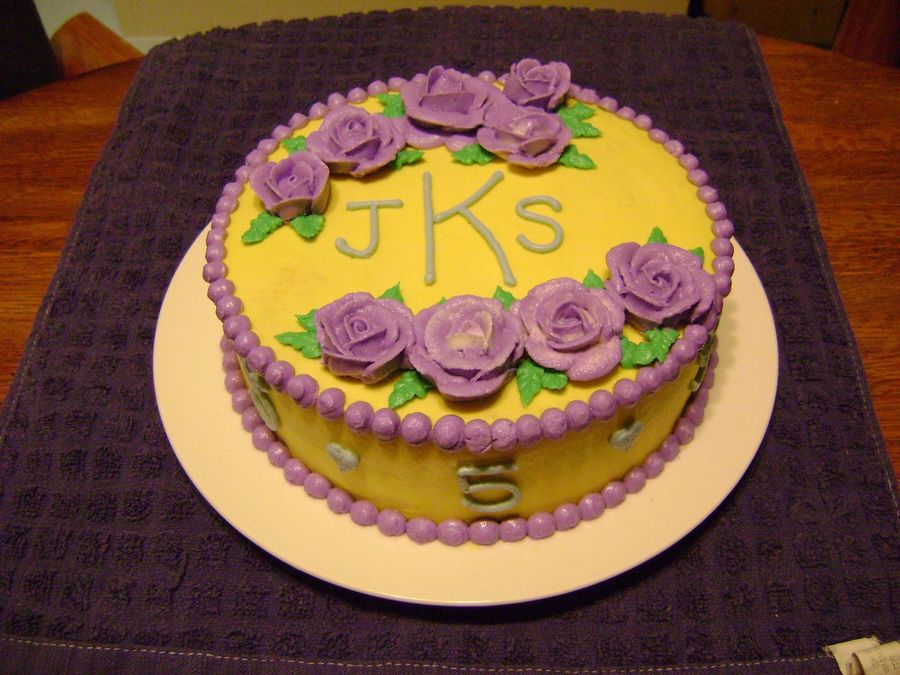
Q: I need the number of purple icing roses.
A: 9